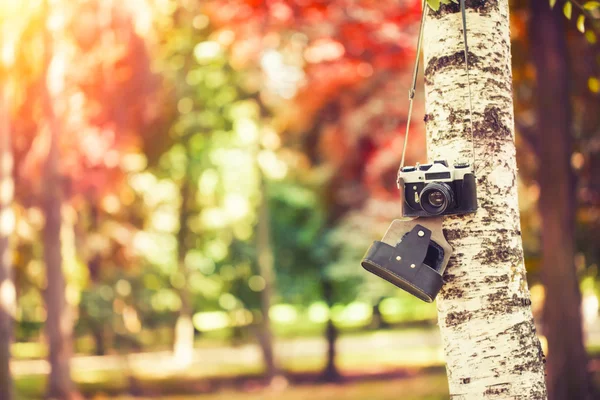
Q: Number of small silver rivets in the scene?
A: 3